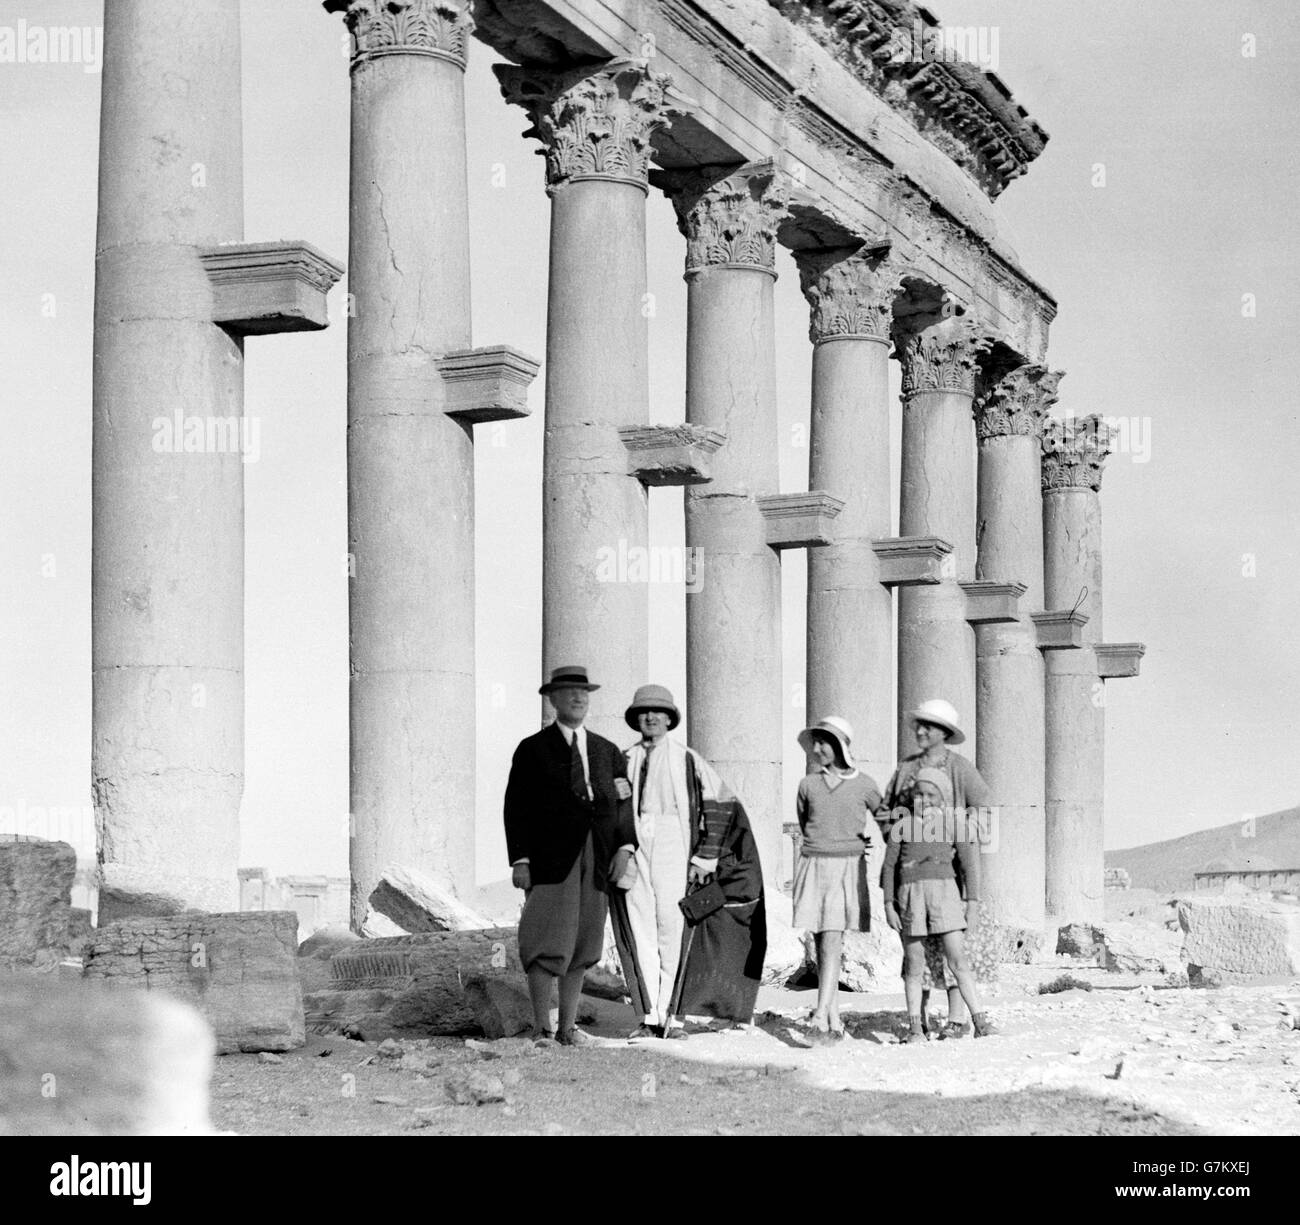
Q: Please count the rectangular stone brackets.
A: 8